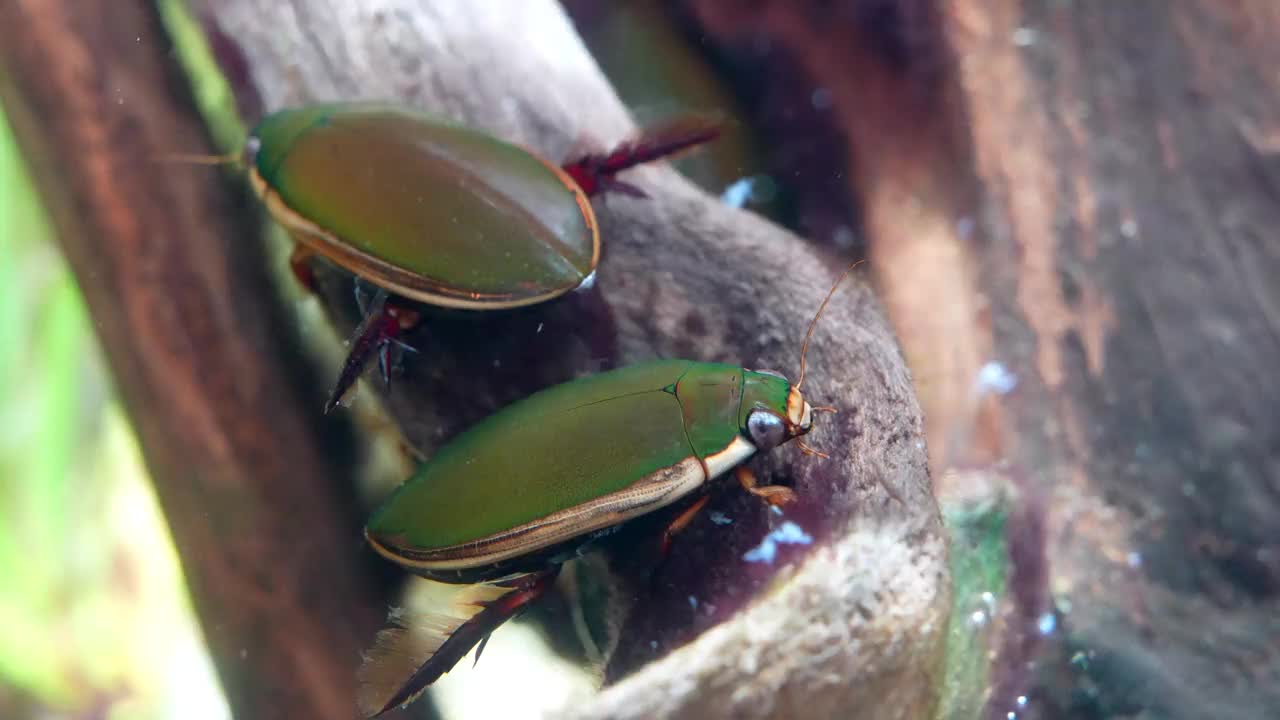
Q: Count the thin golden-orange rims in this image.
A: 2